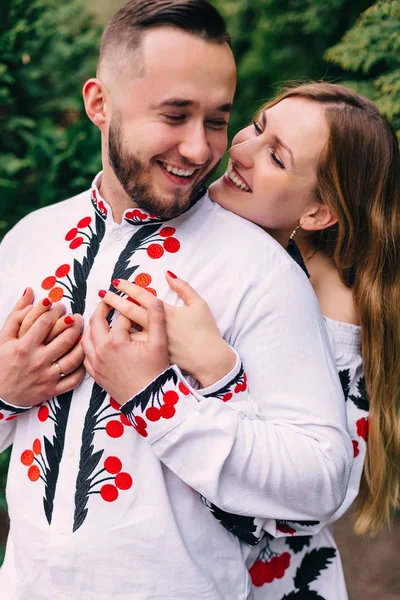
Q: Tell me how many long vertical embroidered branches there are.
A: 2